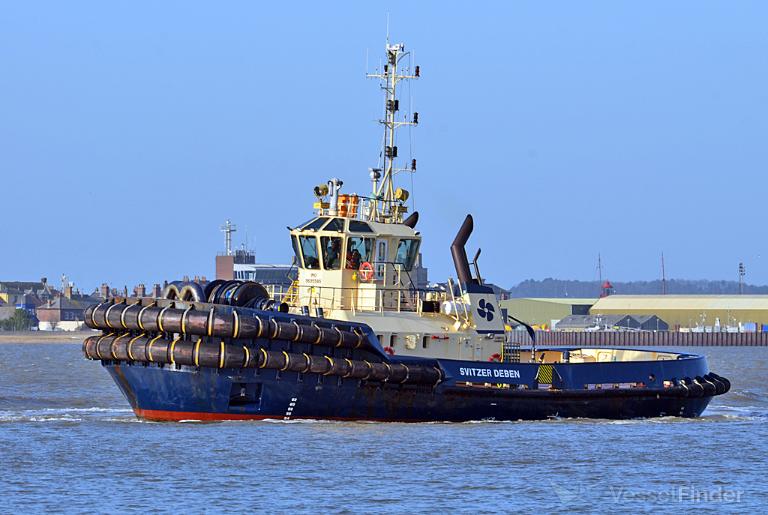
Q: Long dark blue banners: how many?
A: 0